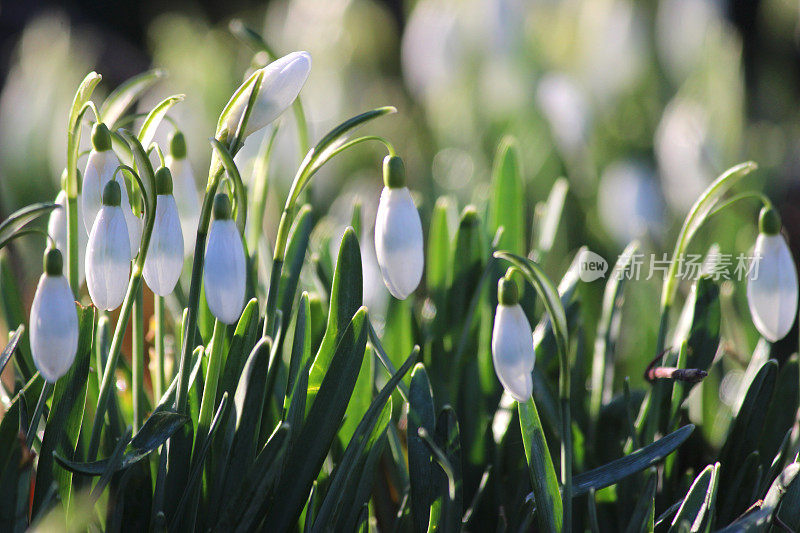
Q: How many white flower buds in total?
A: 11